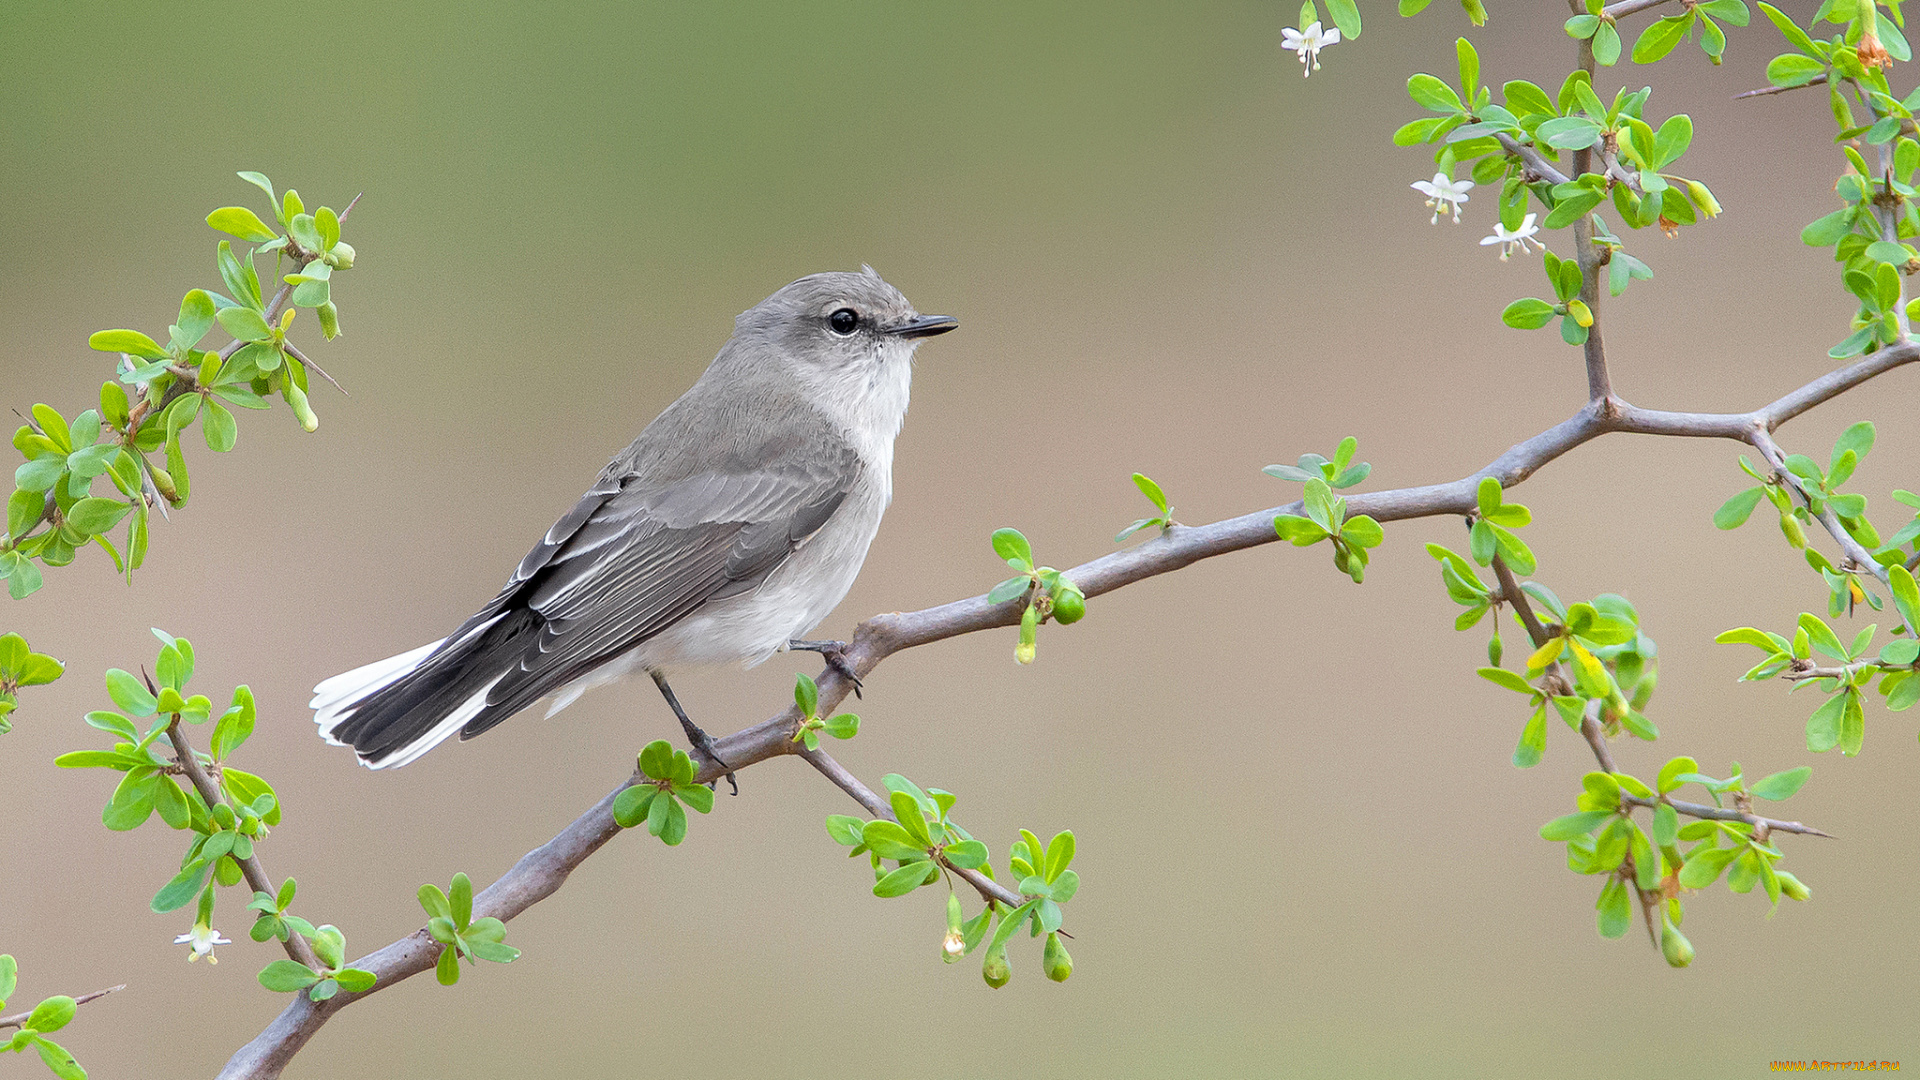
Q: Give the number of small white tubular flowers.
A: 4